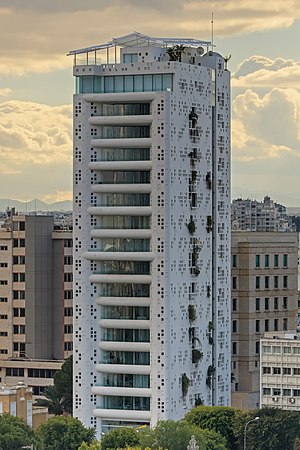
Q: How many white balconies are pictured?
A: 15